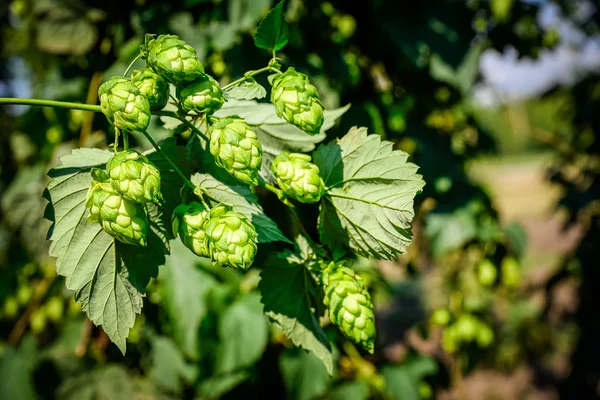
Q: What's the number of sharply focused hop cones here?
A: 12